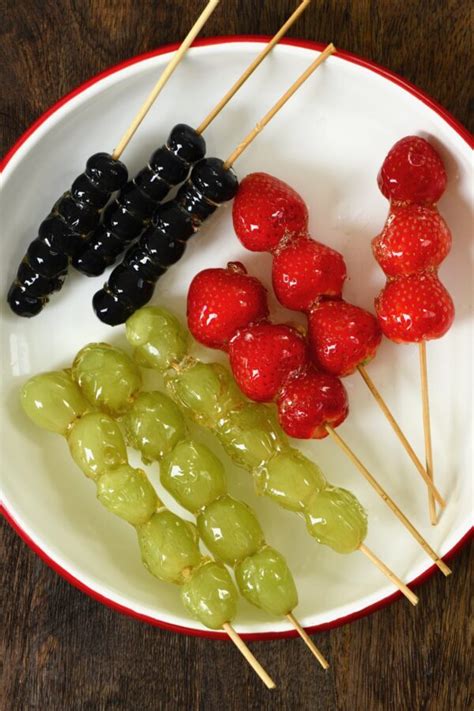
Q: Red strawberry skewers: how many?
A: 3